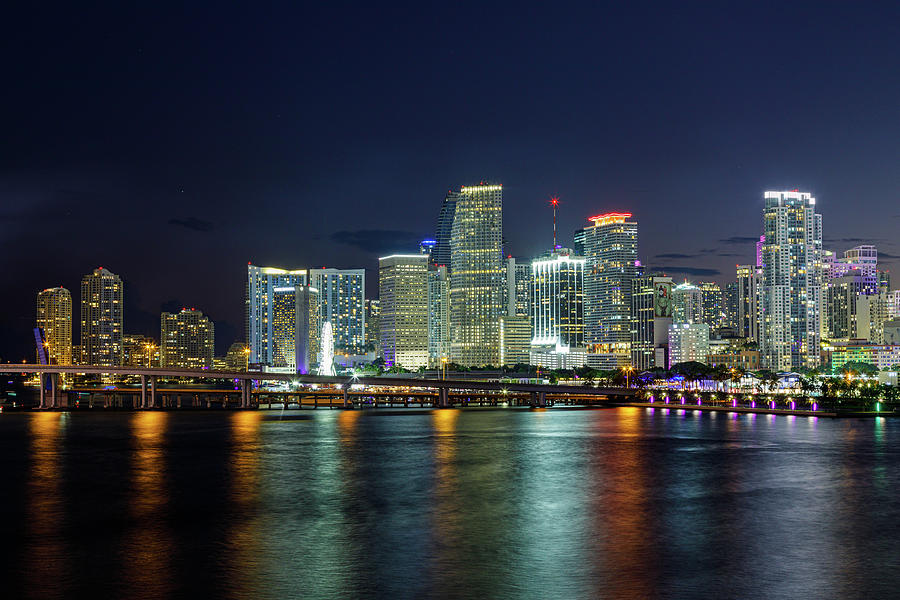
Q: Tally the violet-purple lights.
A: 9